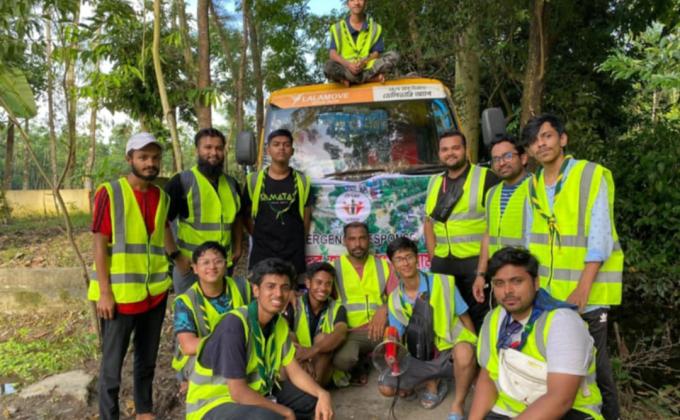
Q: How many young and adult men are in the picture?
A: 13